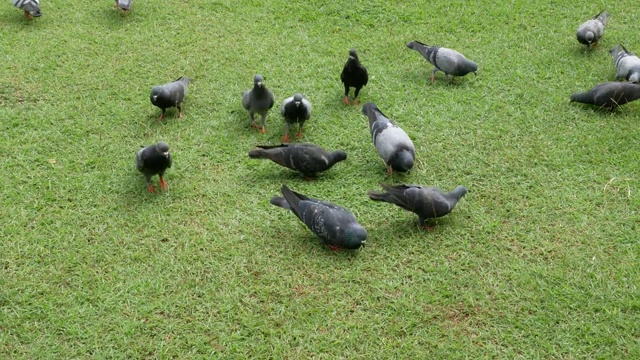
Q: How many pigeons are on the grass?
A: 15